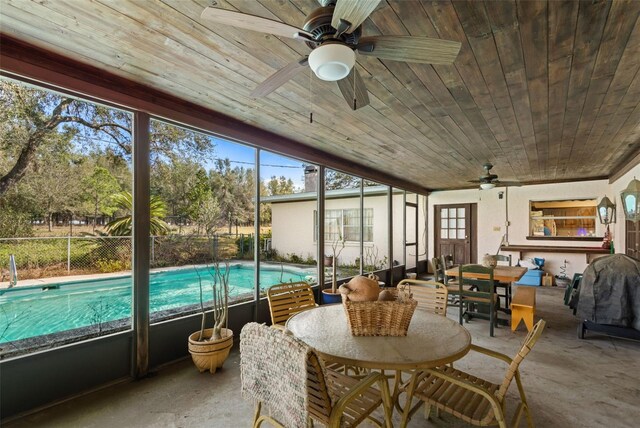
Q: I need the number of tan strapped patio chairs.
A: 4